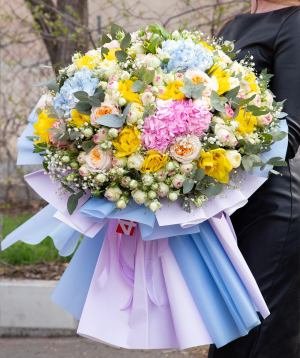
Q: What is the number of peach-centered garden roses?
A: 4